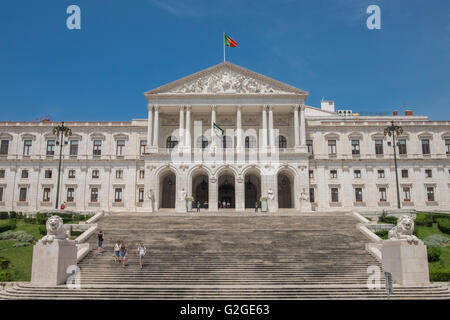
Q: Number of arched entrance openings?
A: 5